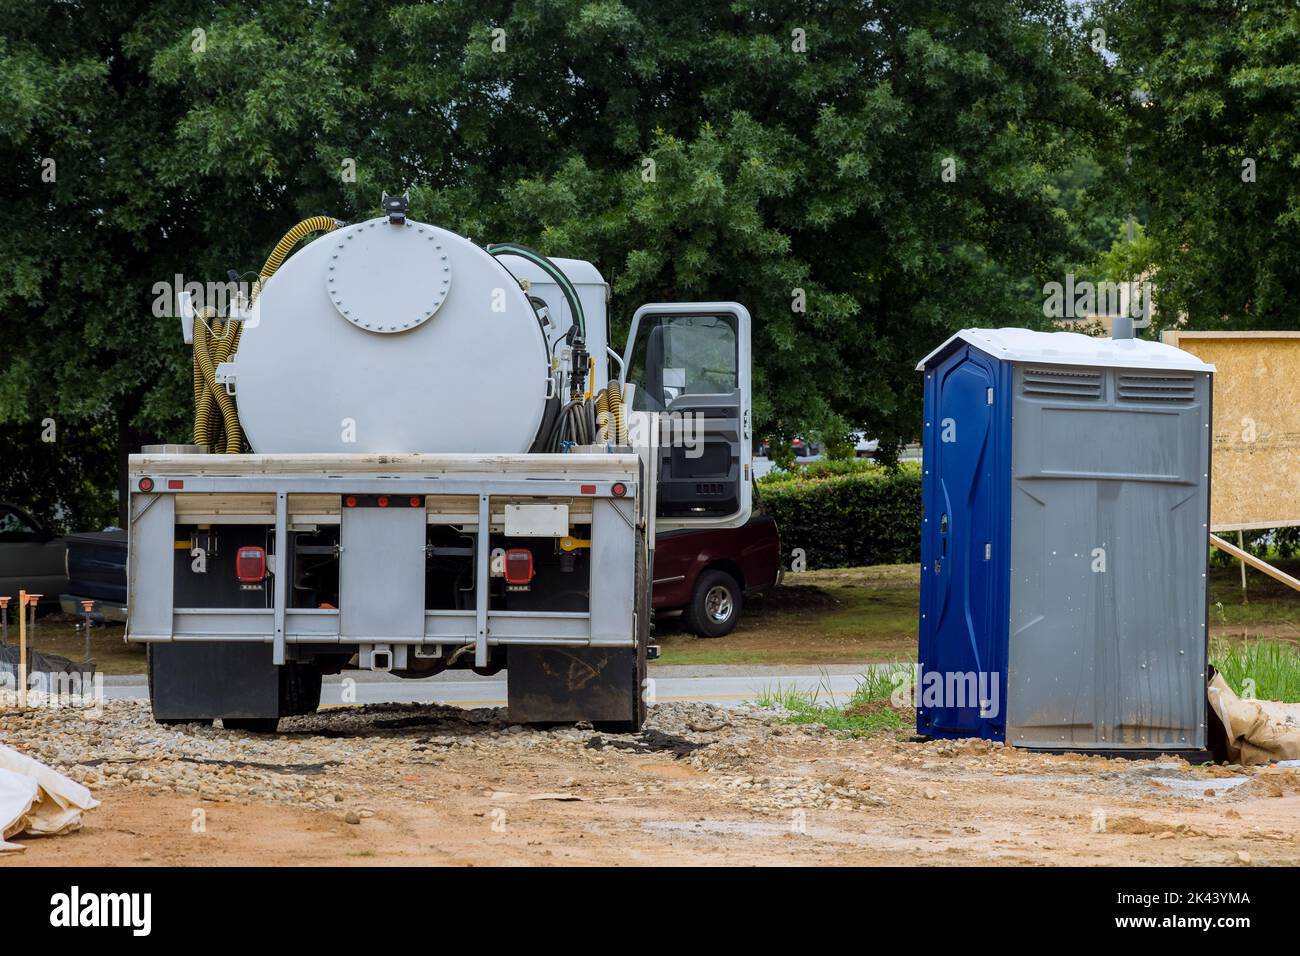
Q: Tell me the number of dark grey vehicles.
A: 1